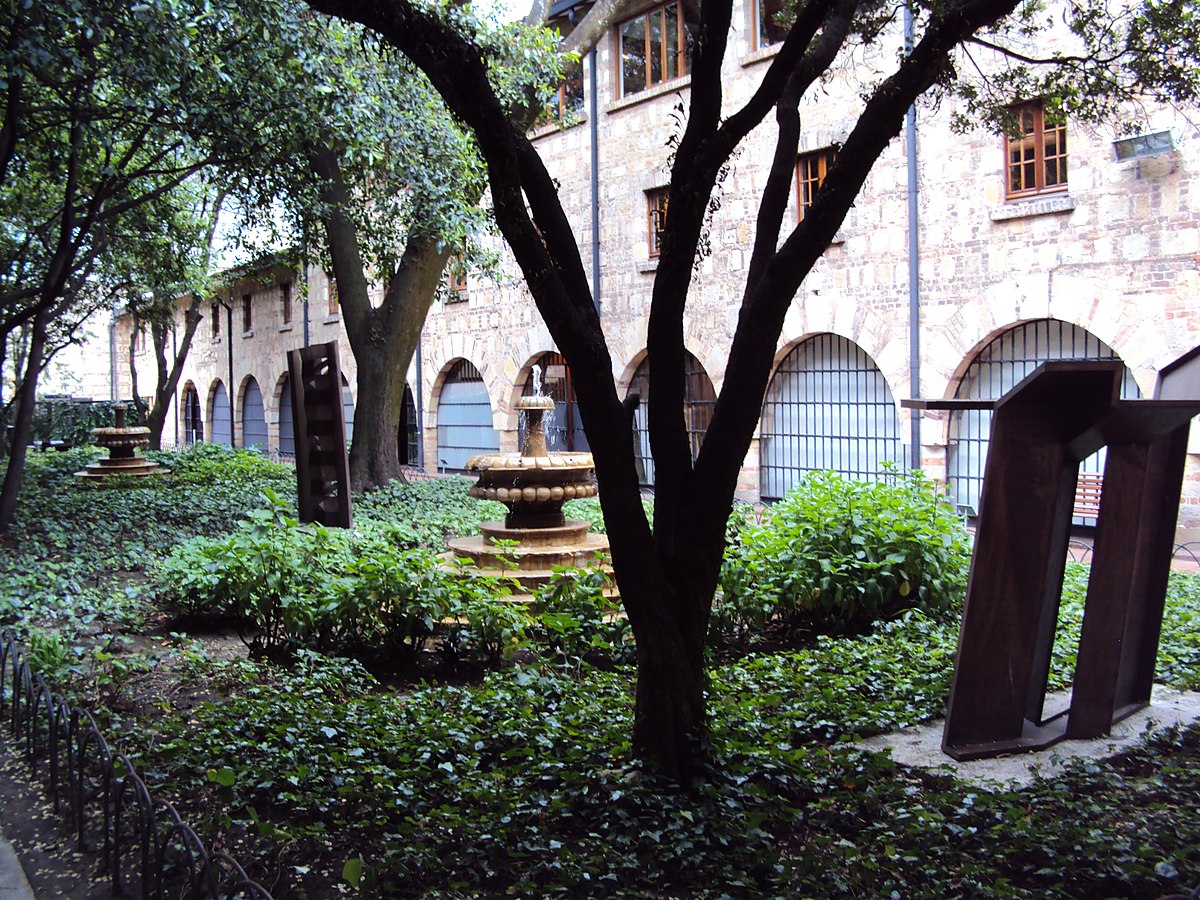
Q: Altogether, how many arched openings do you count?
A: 11